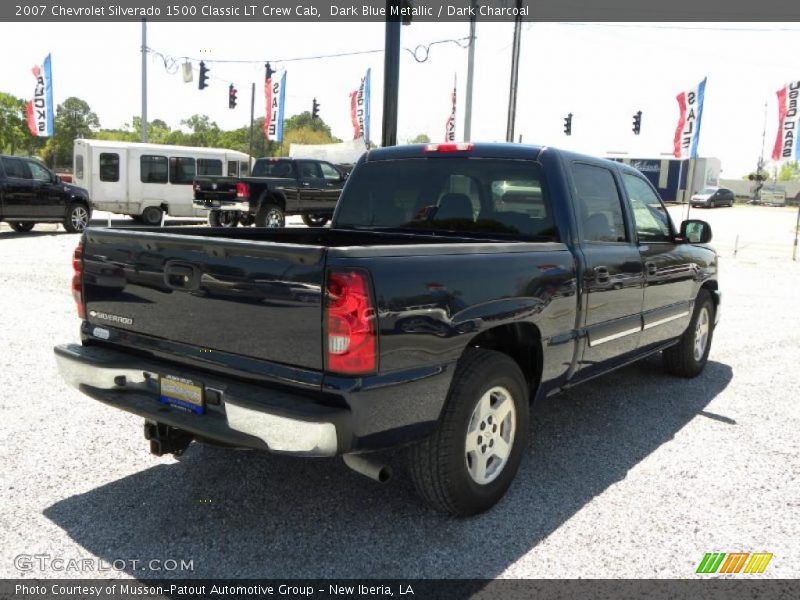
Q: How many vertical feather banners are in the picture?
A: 6